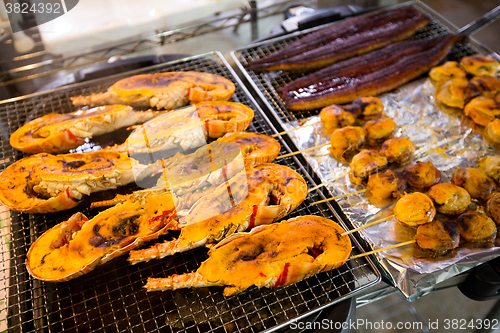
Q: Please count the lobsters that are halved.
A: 8